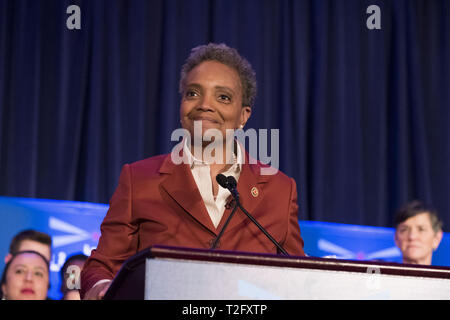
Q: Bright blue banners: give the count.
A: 2